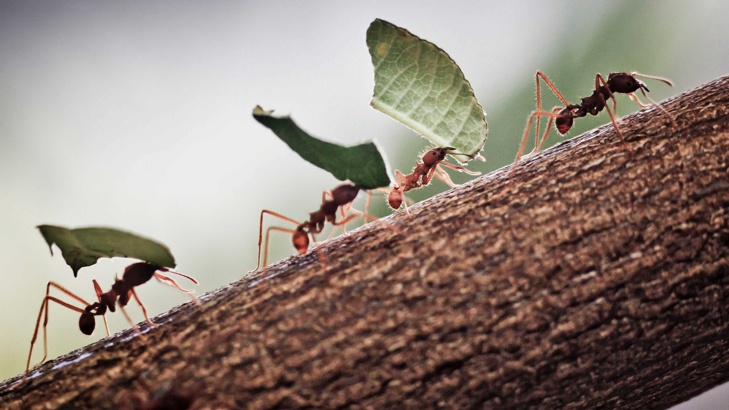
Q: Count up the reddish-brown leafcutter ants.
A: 4